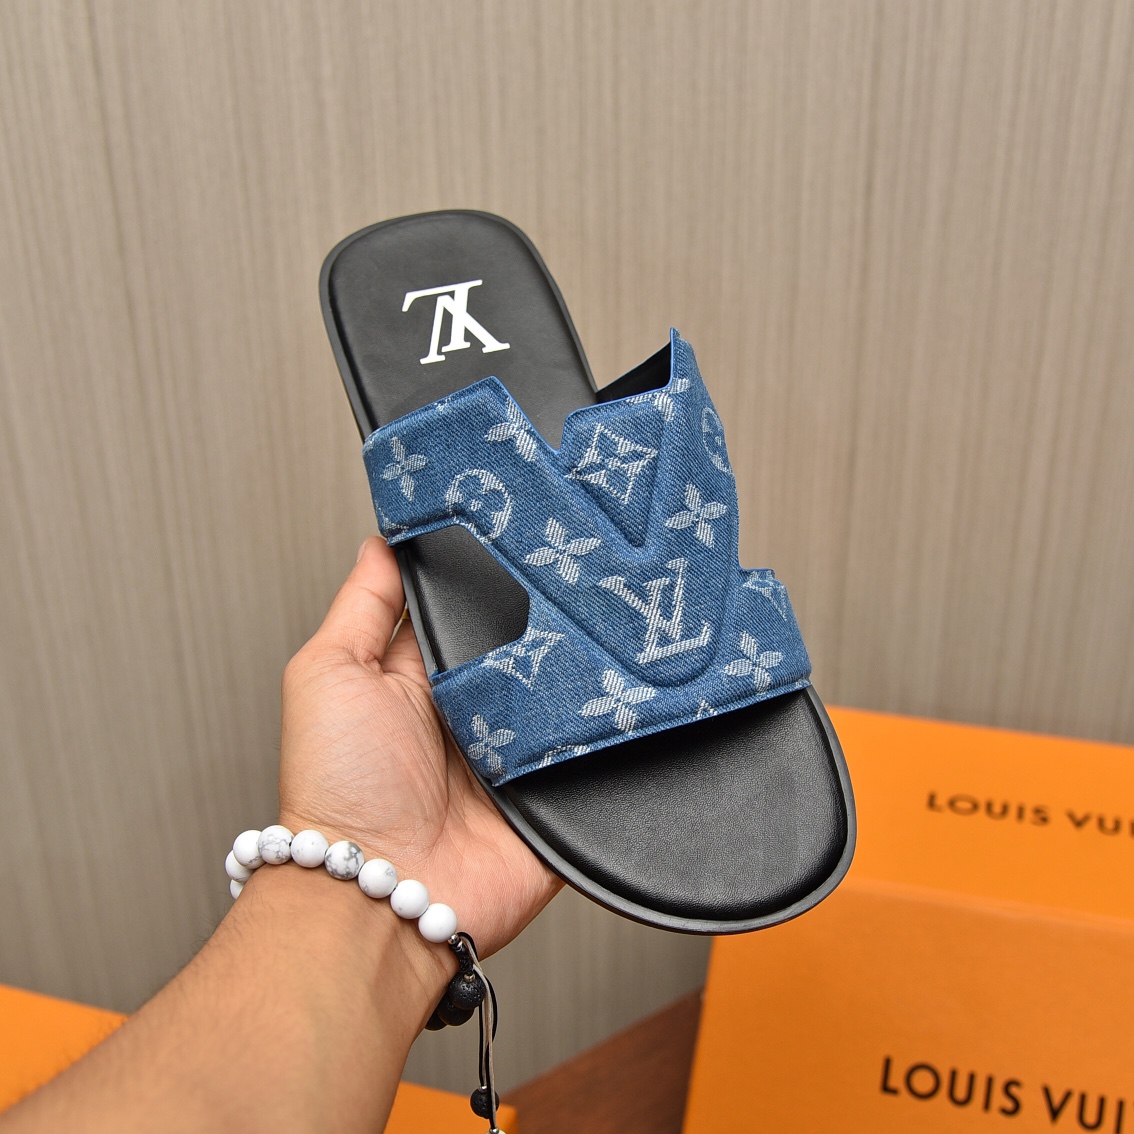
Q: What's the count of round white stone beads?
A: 9